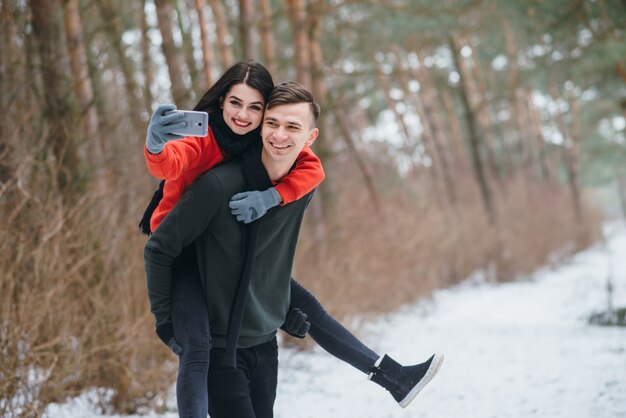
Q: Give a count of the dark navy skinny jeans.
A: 1